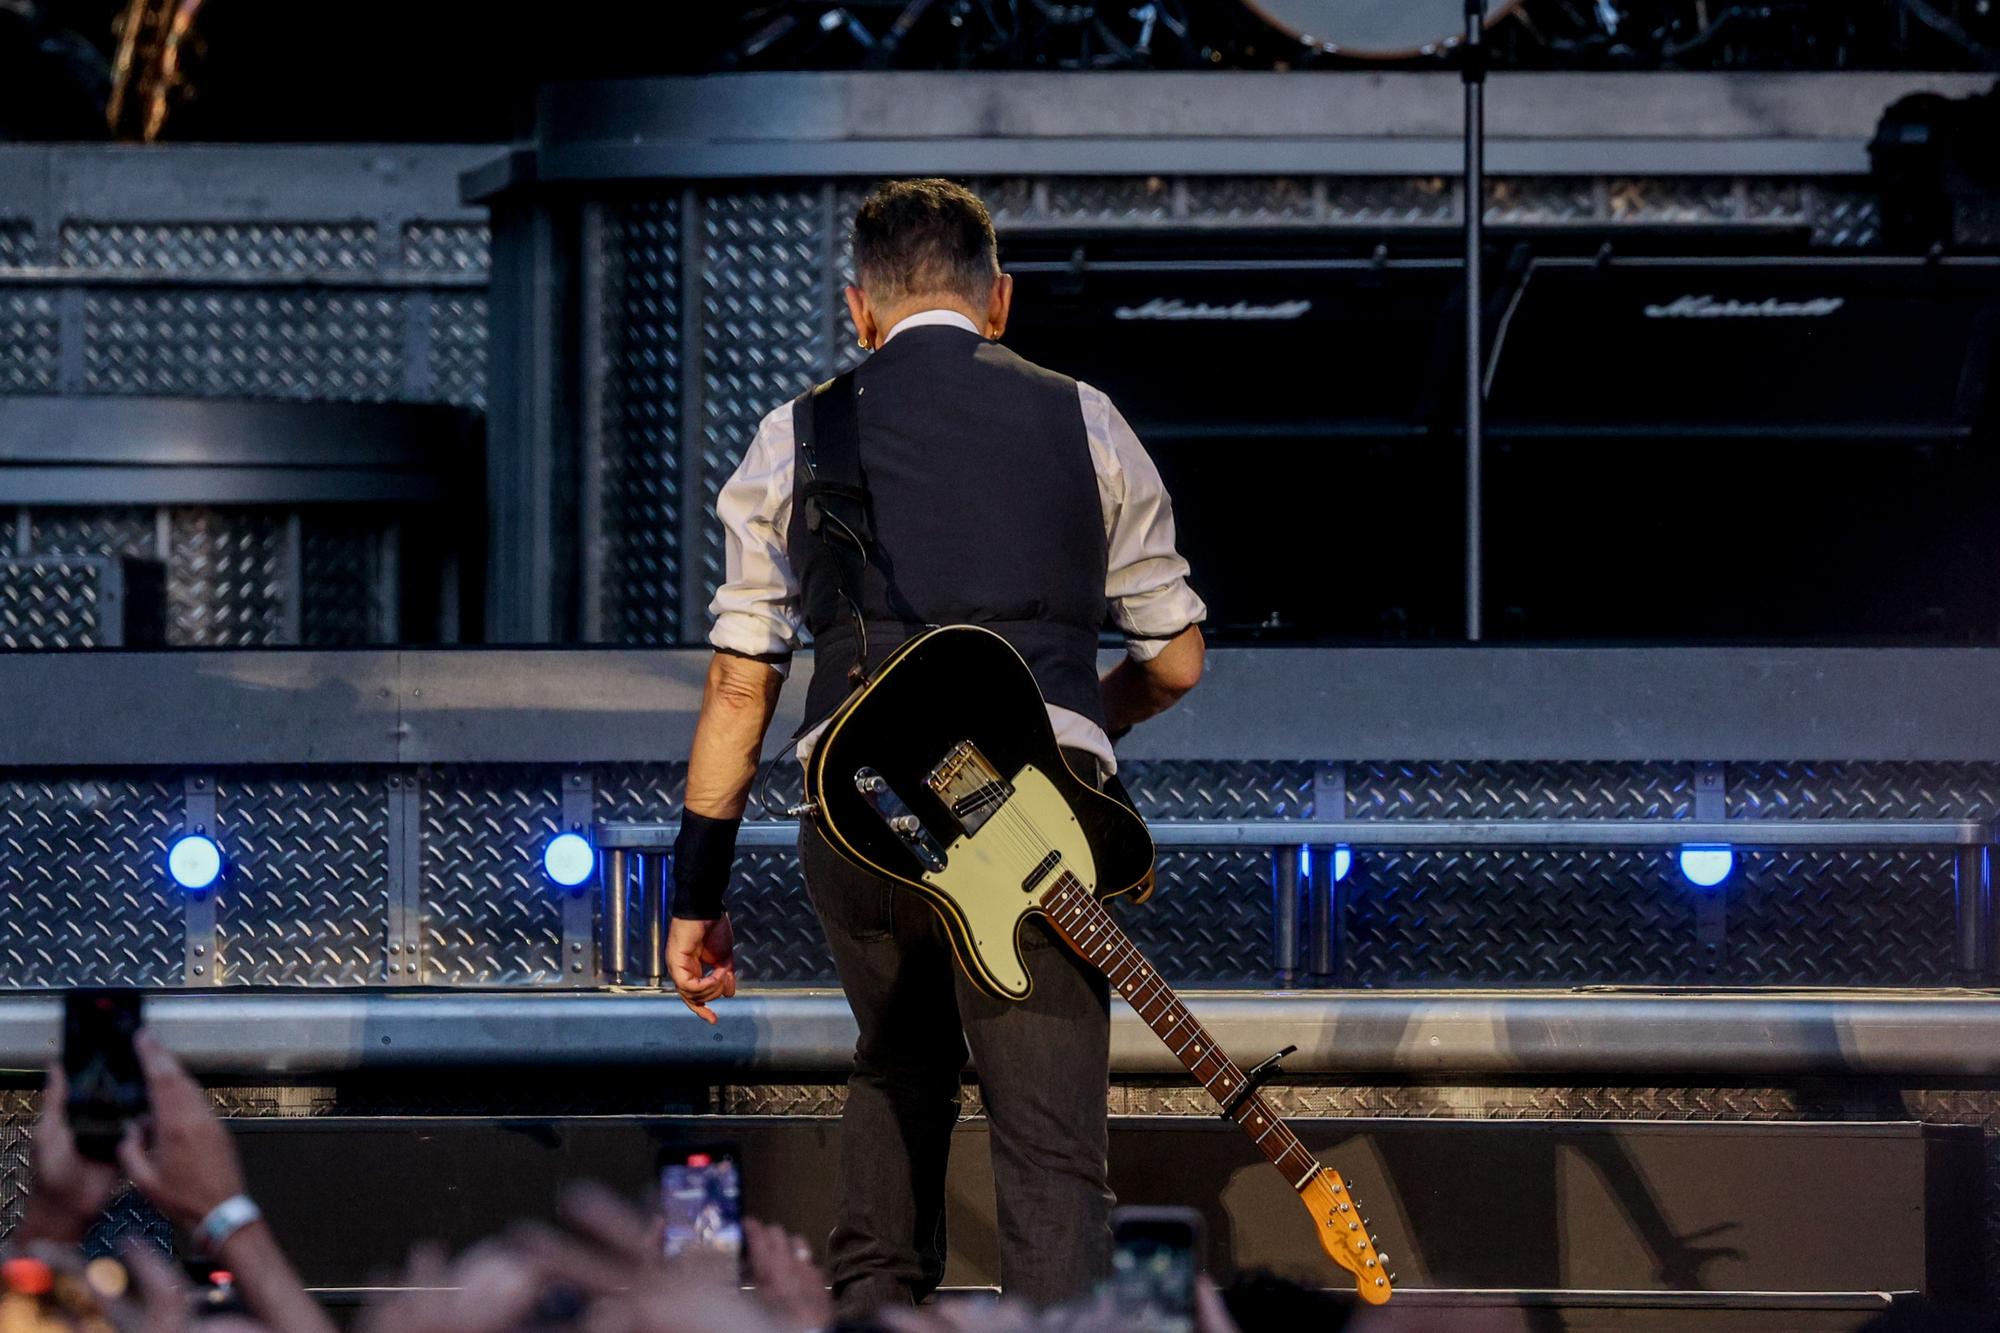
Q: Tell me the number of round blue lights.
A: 4